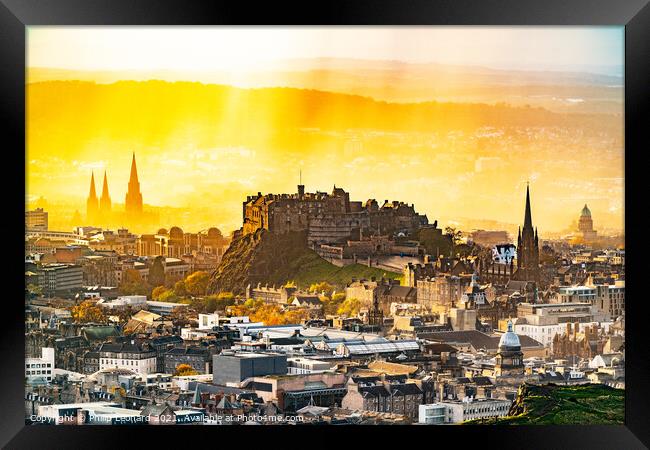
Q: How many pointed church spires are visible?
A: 4